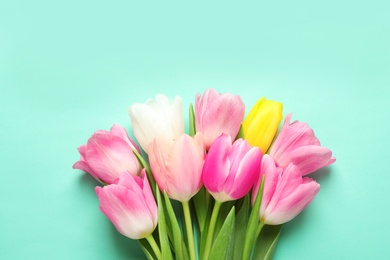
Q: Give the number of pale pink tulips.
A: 6